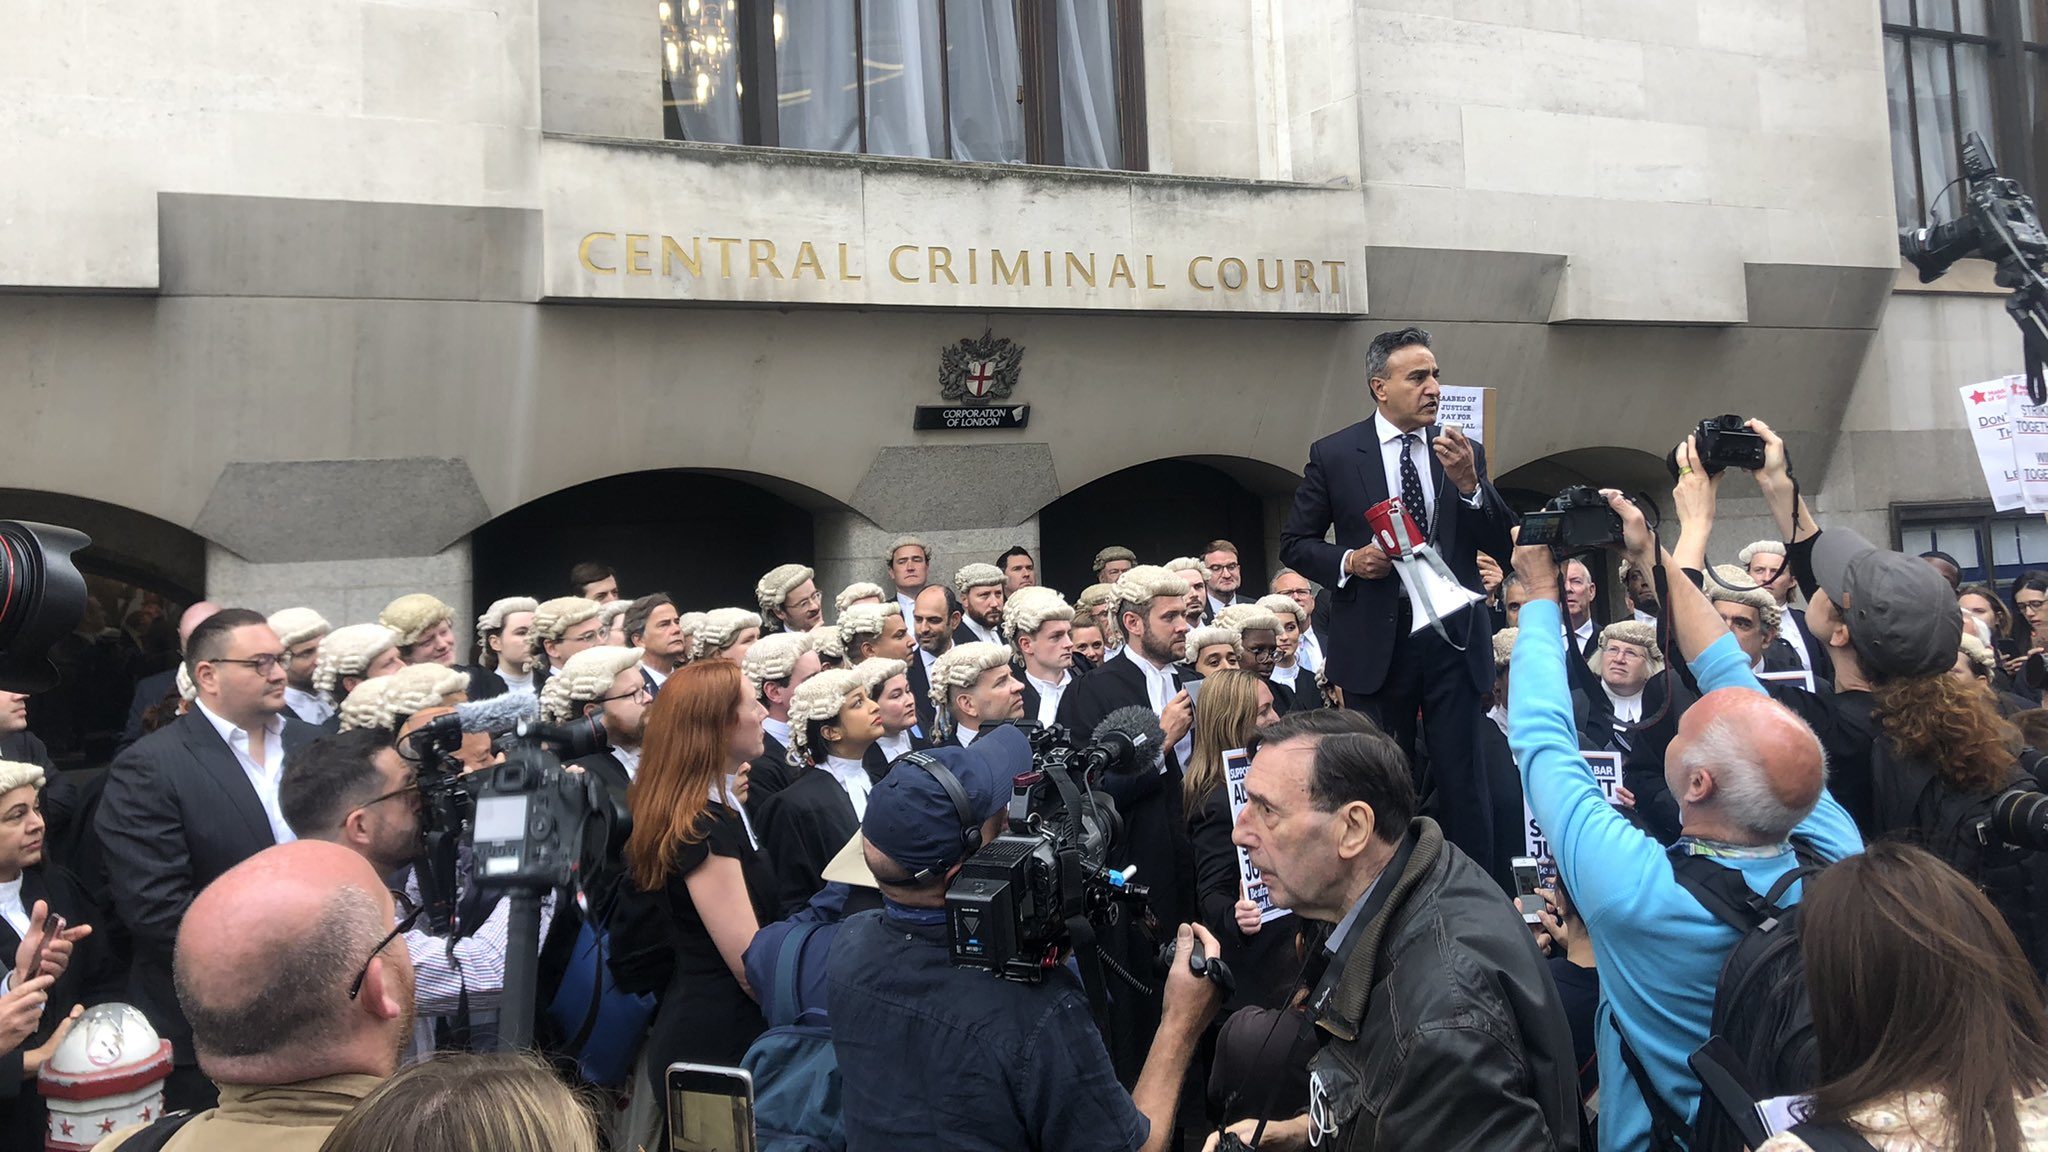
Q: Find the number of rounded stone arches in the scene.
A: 4